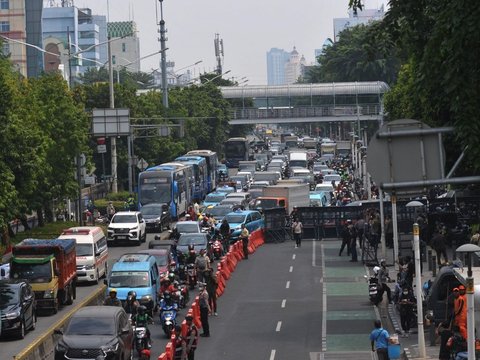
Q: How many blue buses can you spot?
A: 3